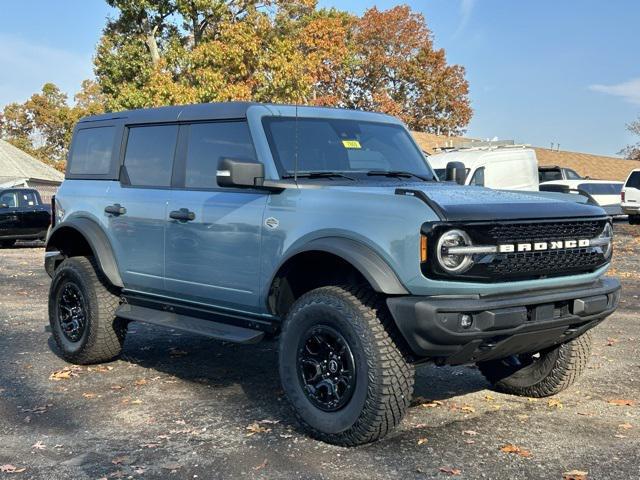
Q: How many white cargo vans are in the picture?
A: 1